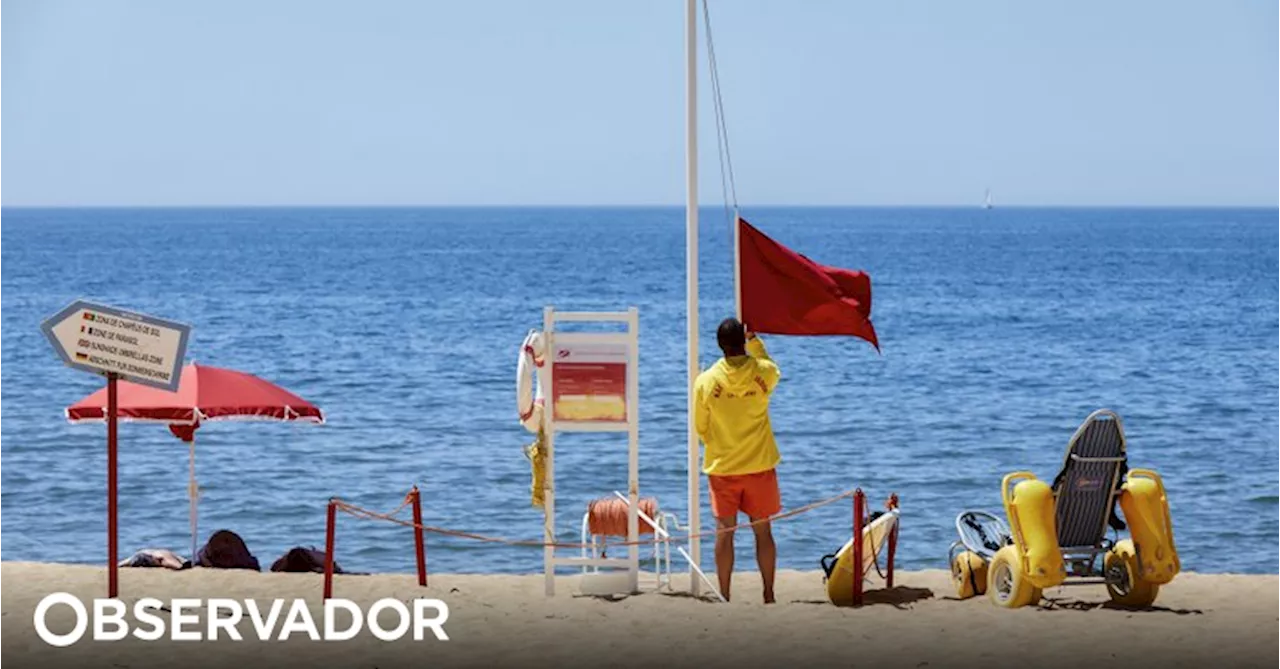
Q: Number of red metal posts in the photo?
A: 5